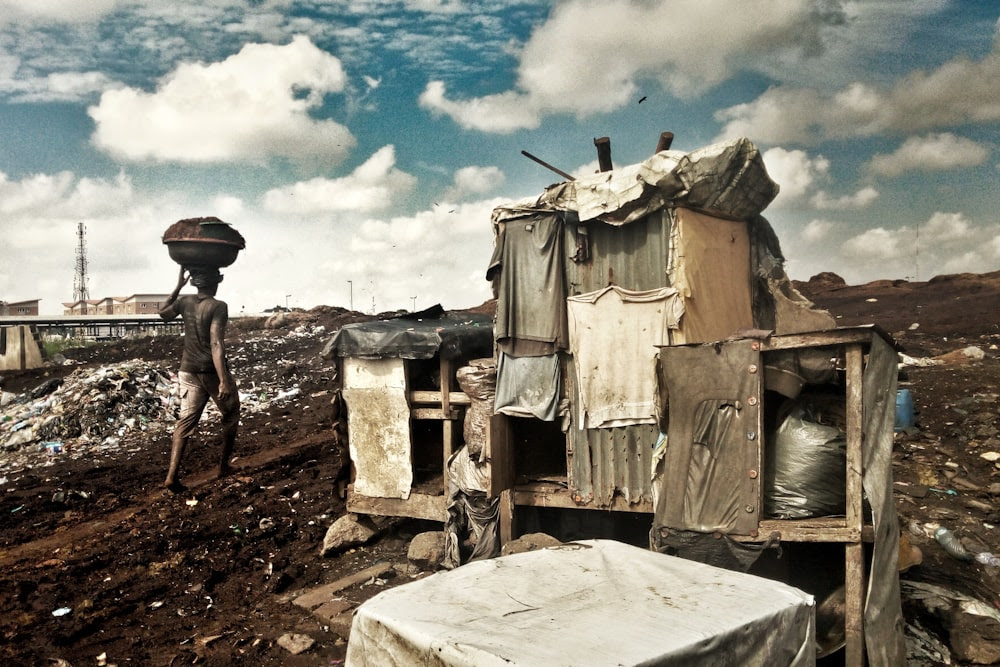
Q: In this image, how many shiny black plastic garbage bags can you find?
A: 1